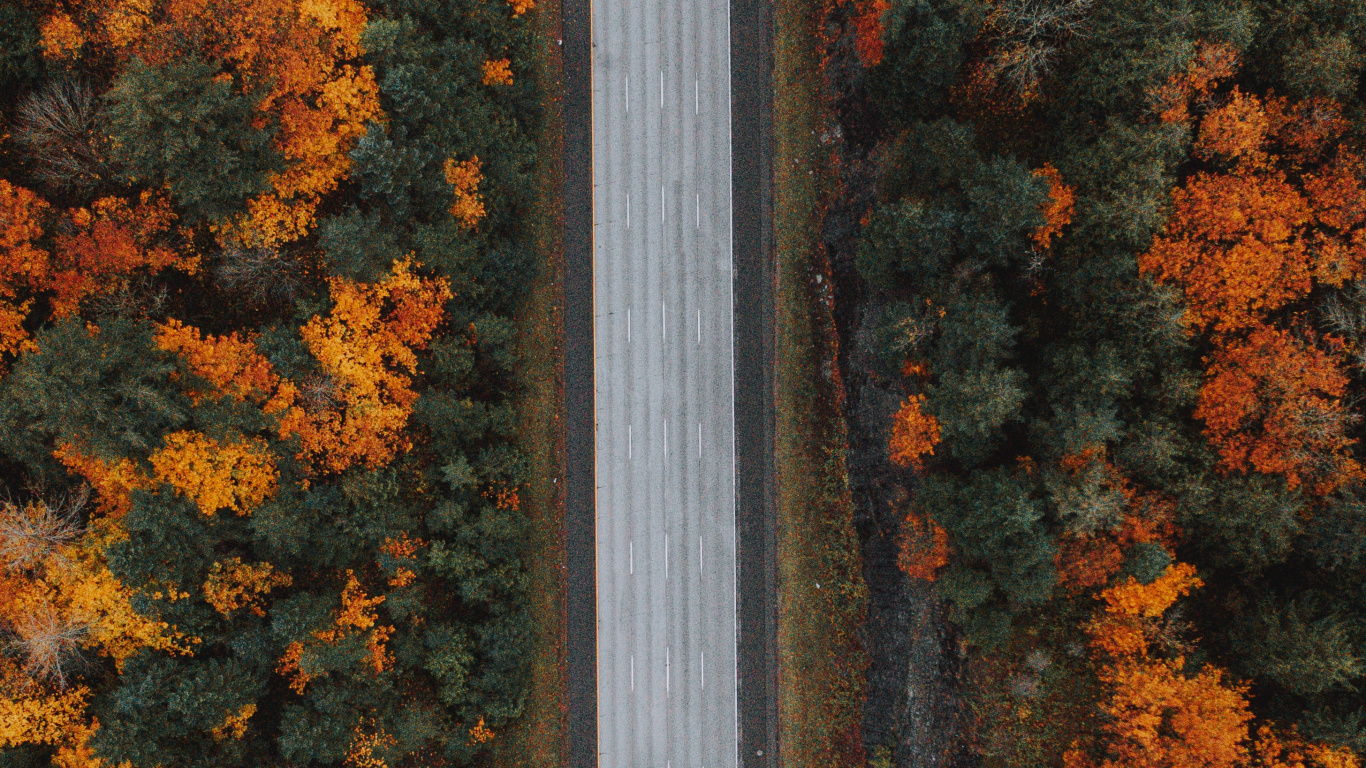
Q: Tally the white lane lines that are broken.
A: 3